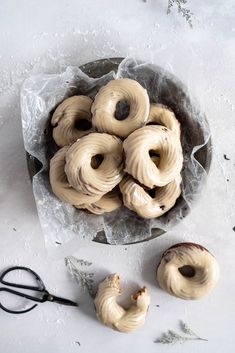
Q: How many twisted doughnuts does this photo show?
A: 10